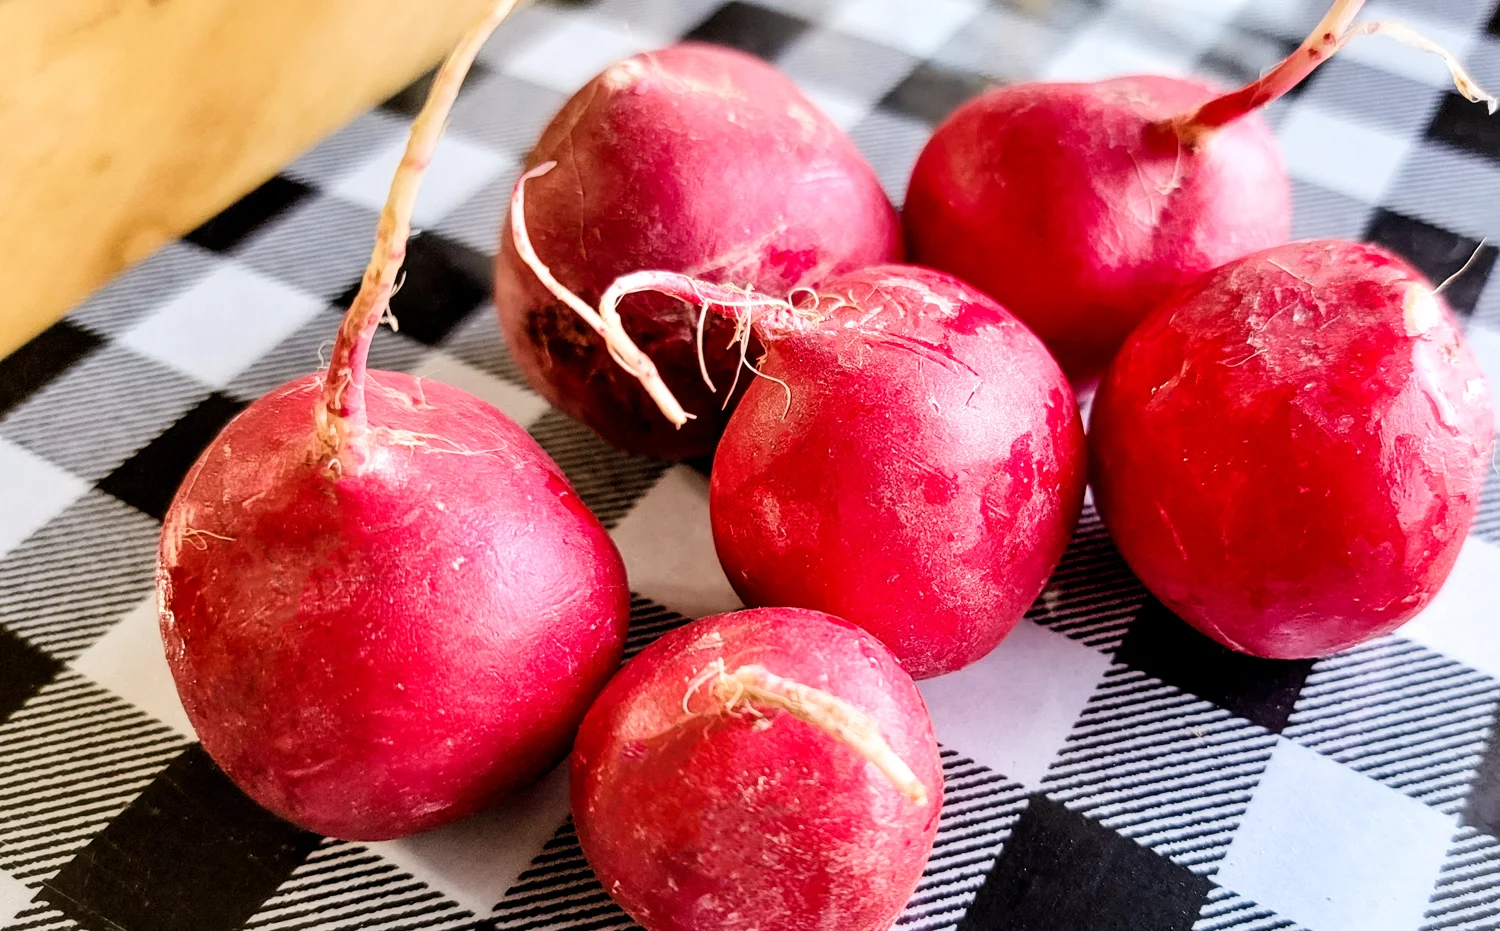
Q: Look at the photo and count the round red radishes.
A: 6